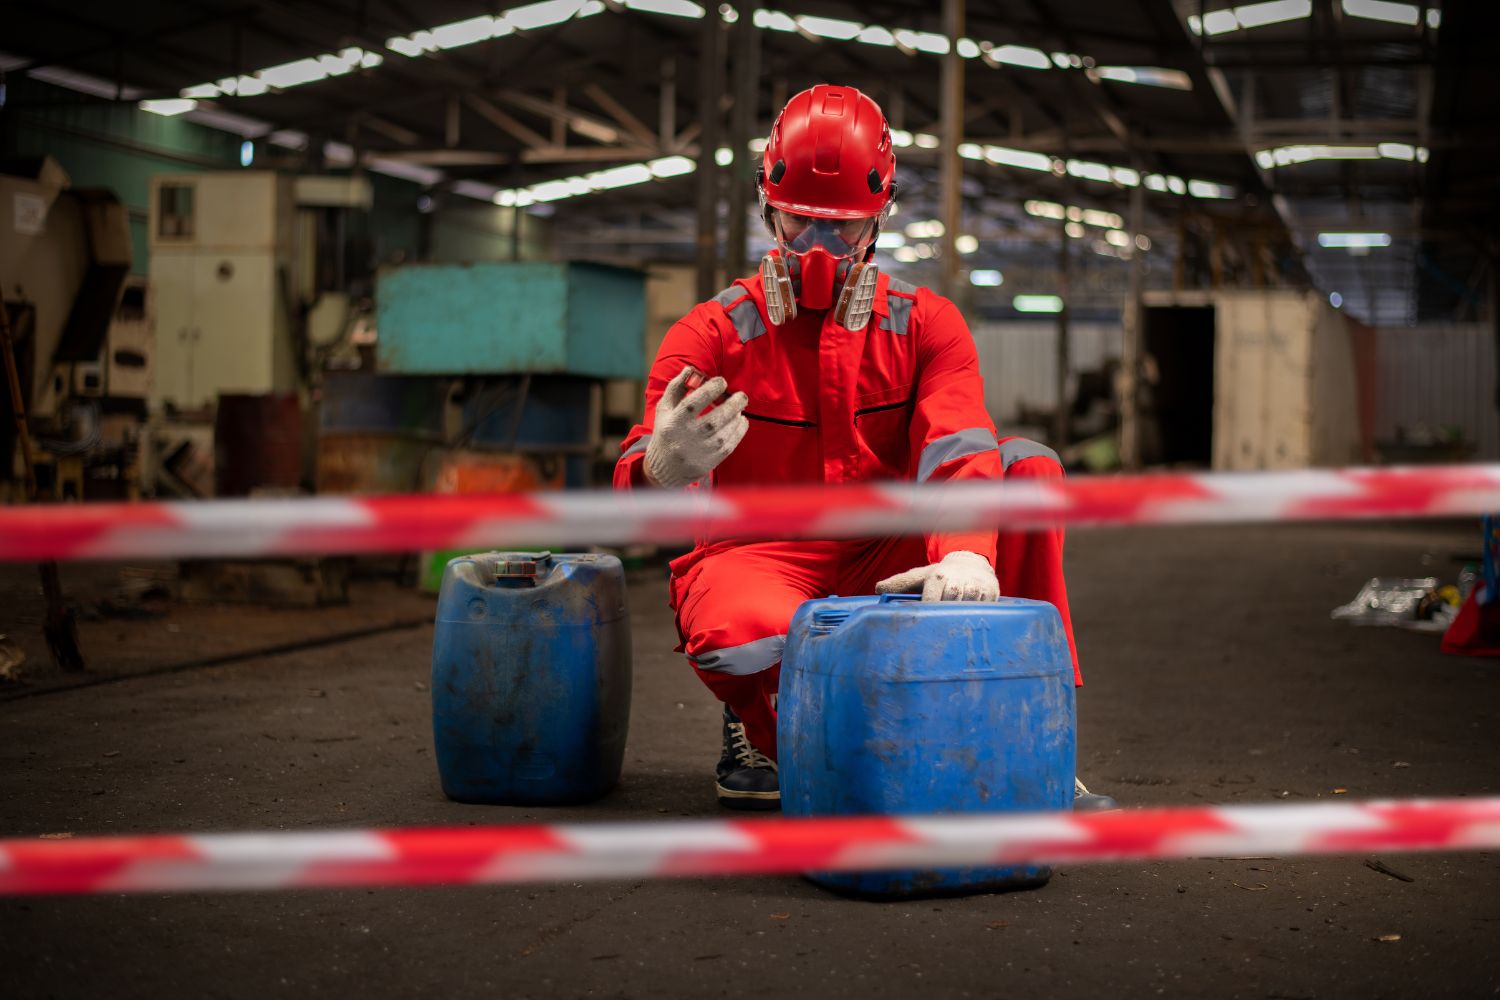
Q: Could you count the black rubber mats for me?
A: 0